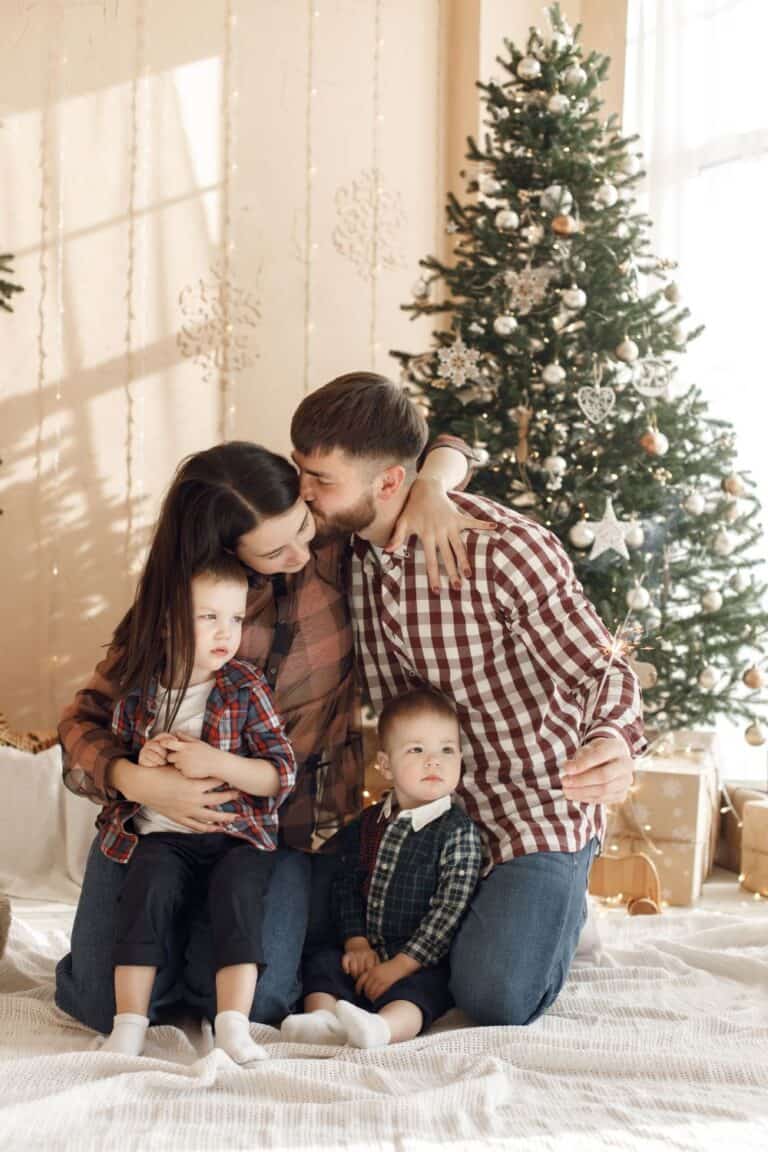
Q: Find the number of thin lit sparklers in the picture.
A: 1